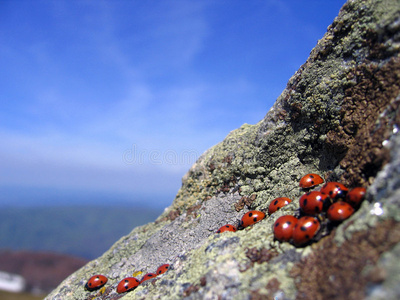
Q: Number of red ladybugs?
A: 14